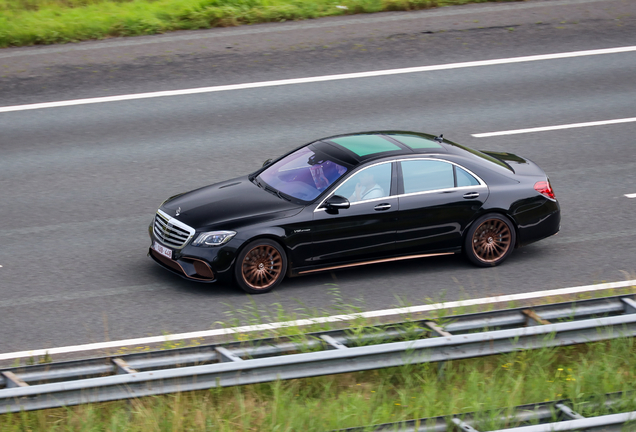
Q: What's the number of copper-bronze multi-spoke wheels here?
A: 2